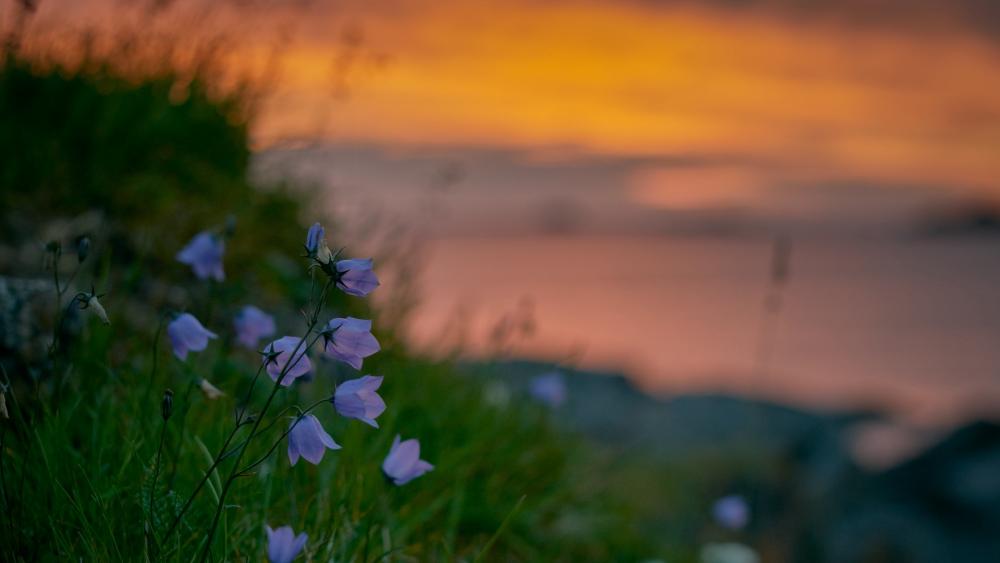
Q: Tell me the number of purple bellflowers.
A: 13